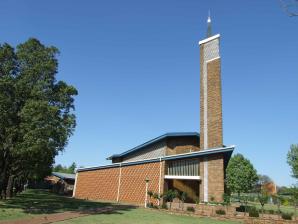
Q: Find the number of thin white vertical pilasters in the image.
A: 3